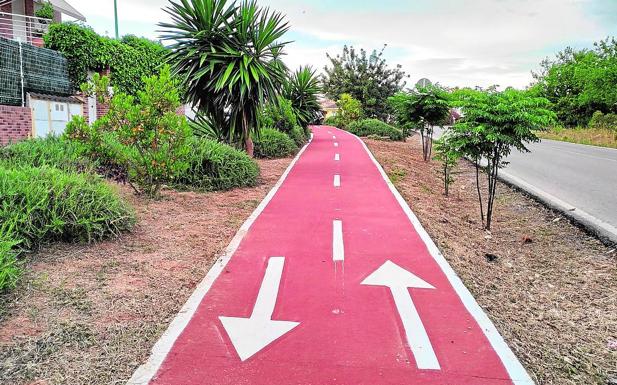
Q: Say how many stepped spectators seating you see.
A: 0